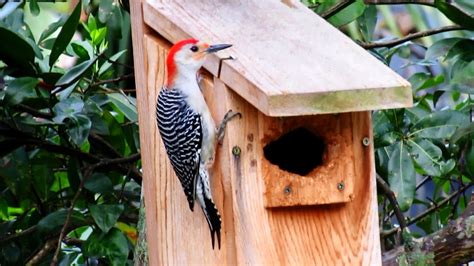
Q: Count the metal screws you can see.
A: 4